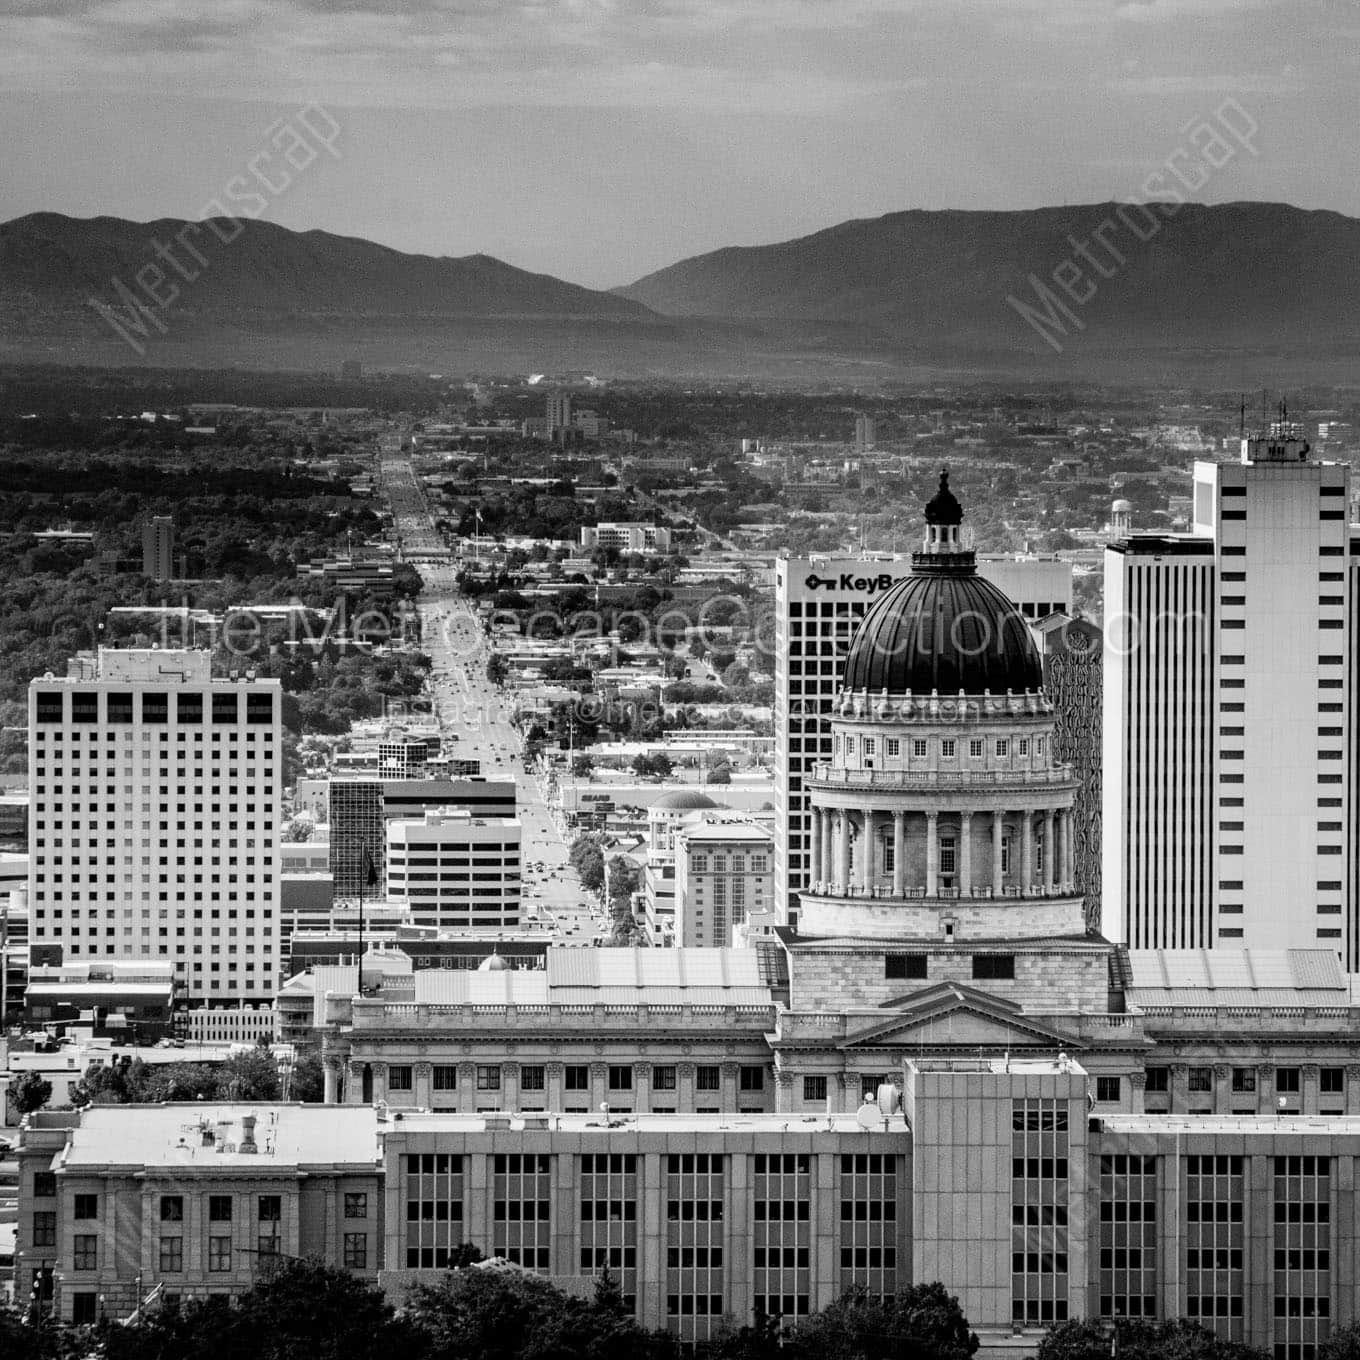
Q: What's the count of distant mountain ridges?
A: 2